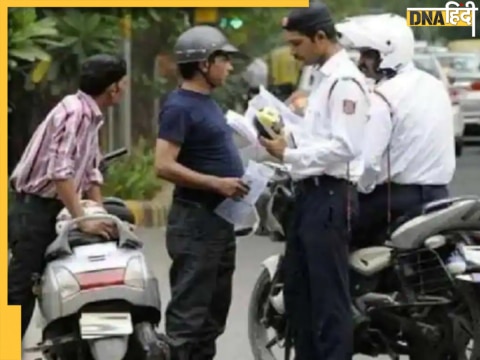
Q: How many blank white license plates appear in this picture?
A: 1